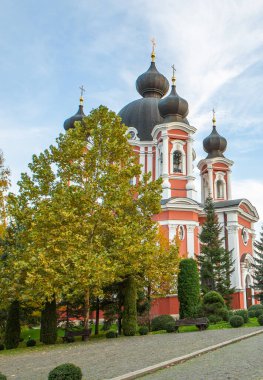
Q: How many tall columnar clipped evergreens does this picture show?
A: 4